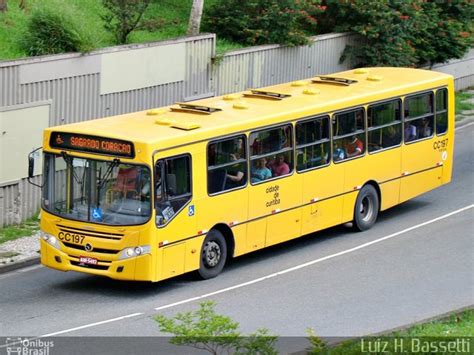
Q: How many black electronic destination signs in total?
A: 1